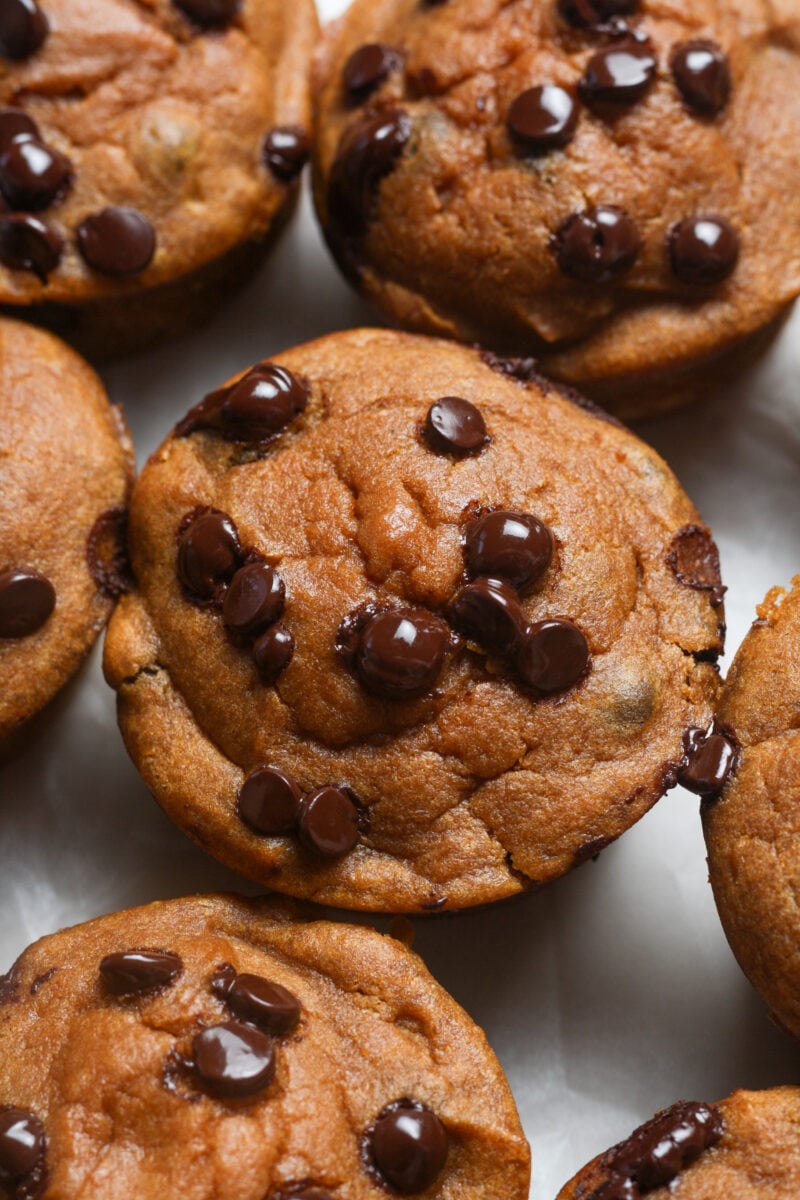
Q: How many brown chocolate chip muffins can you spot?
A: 7